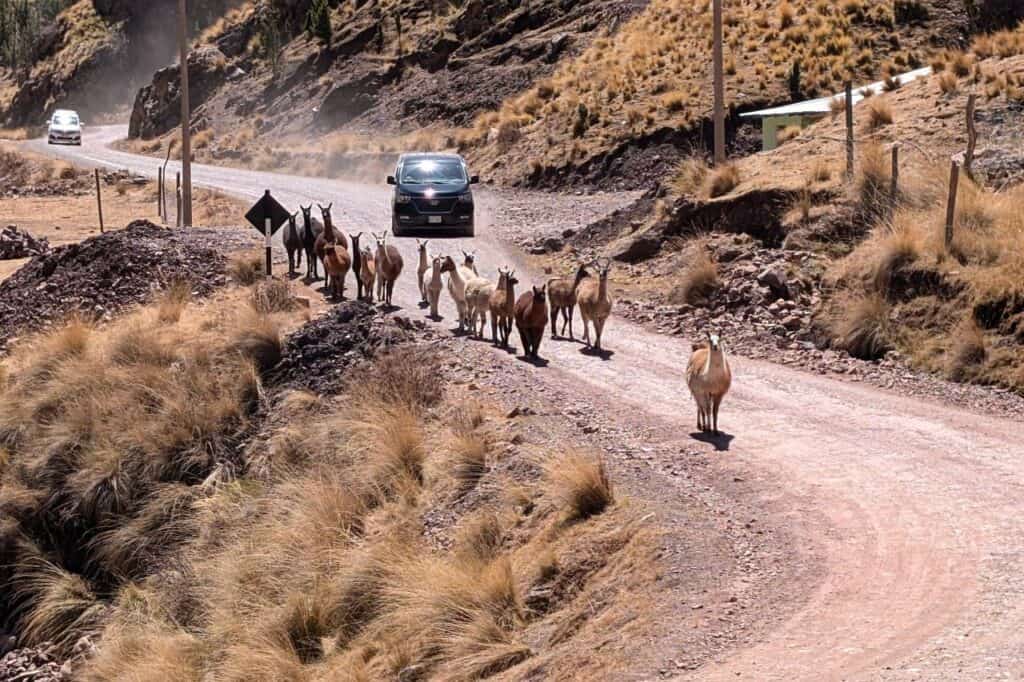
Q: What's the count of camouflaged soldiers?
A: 0